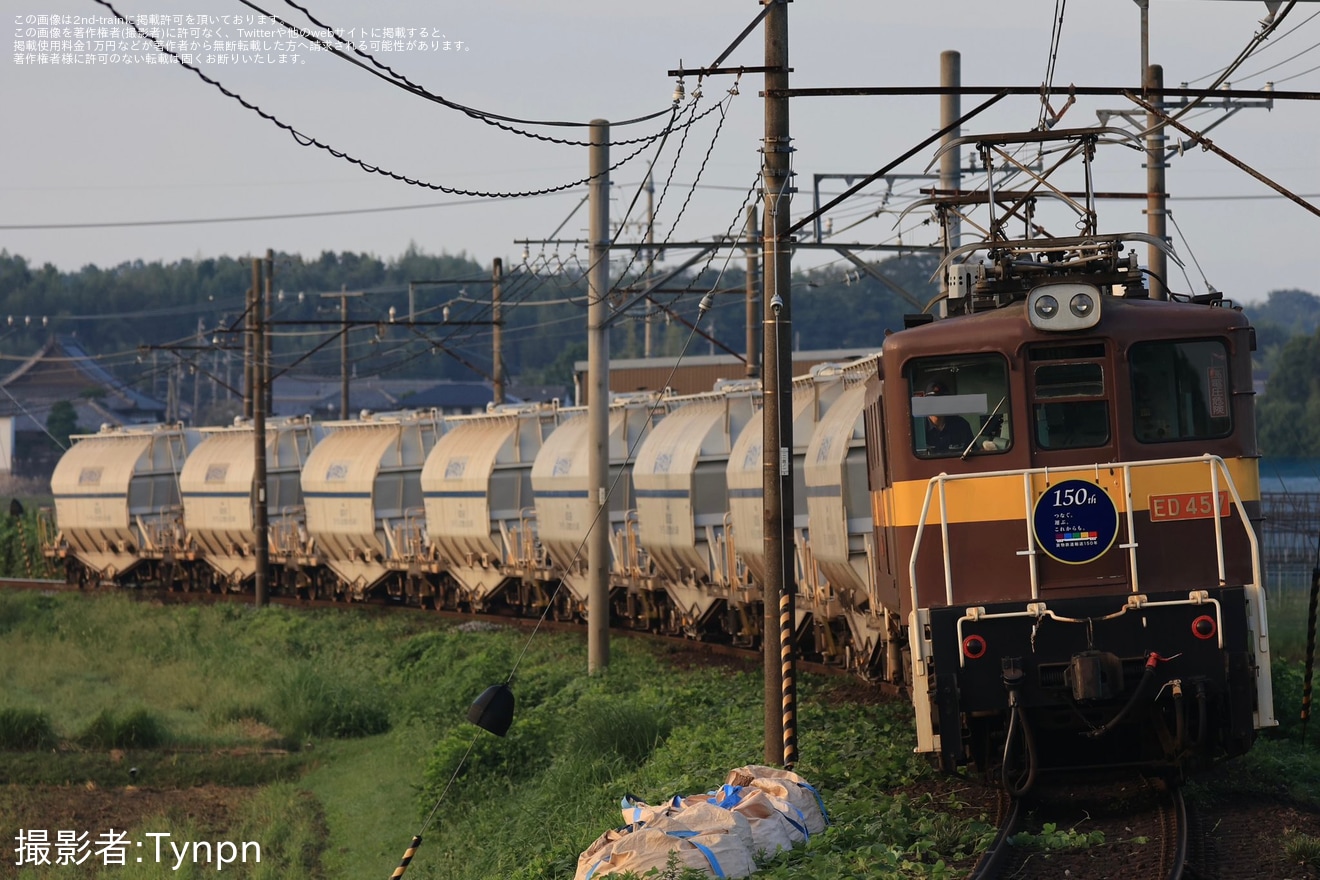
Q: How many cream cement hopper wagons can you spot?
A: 8